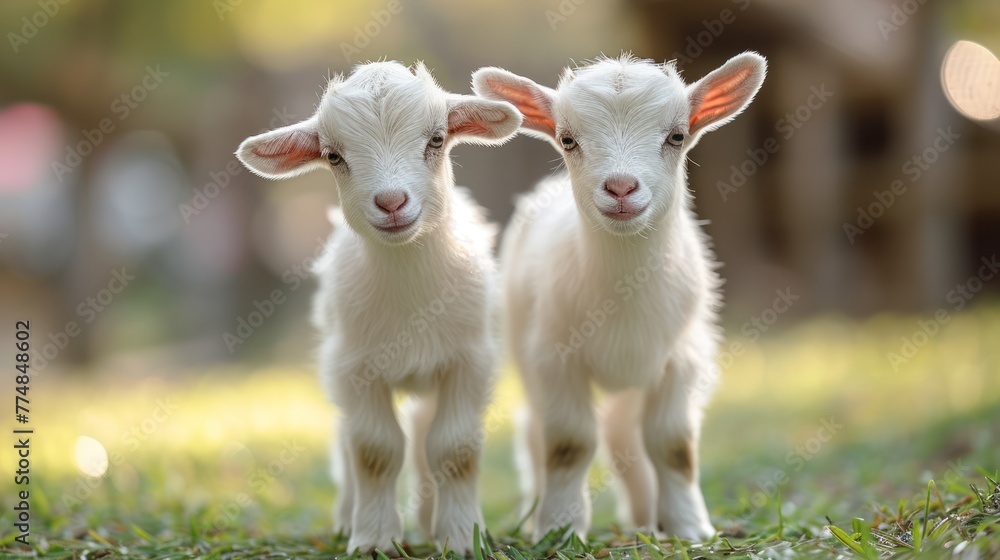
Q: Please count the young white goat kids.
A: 2